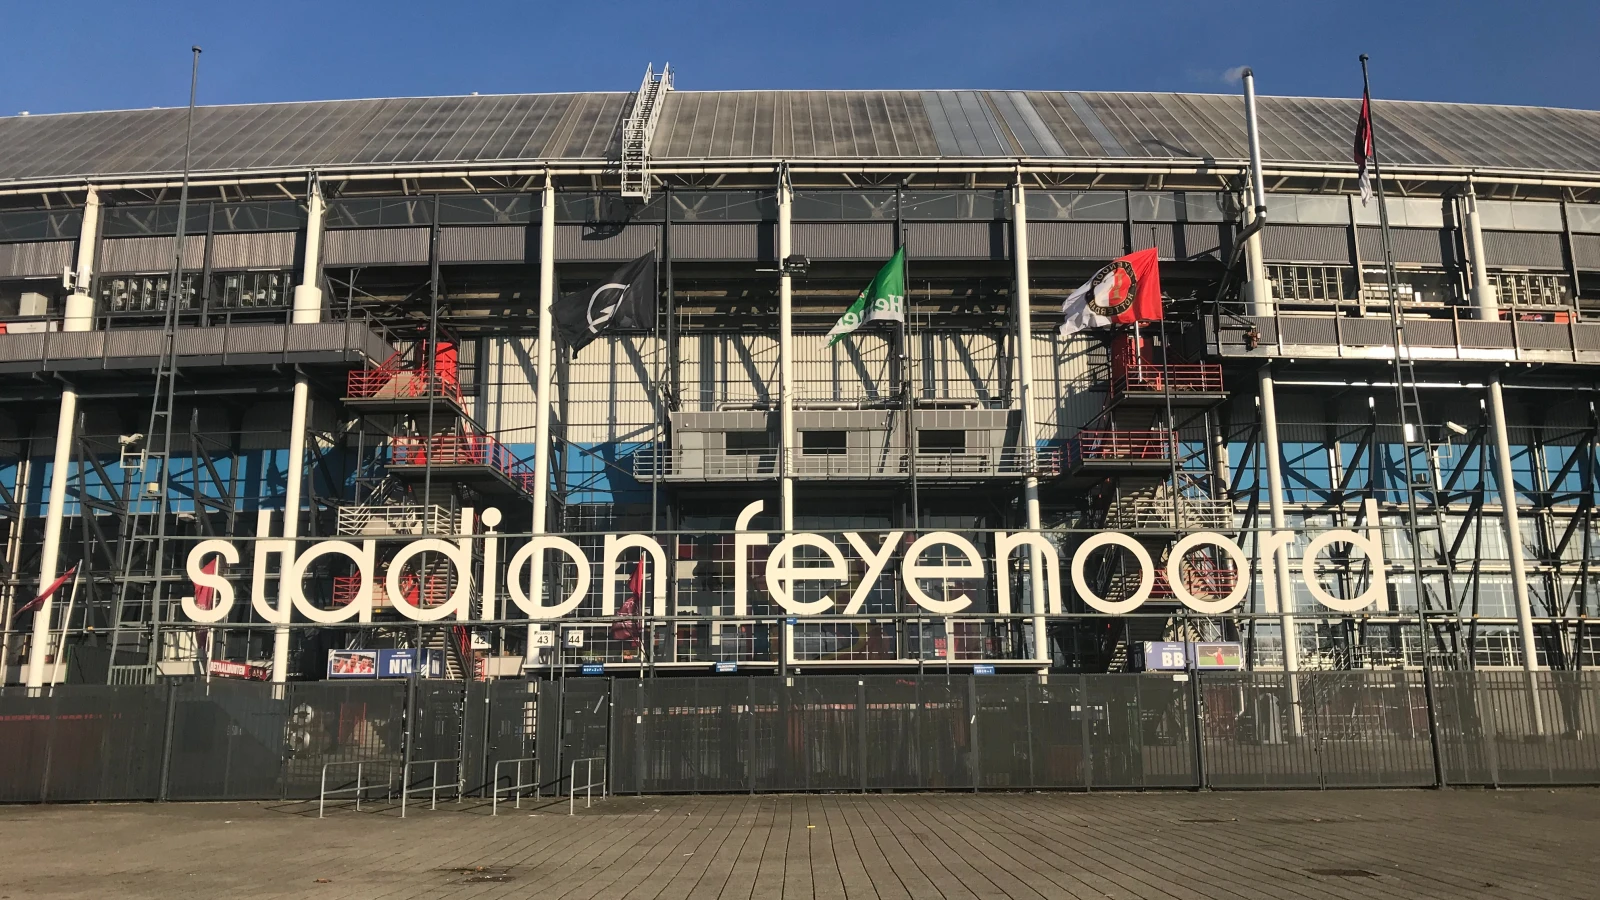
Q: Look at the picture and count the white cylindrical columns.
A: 7